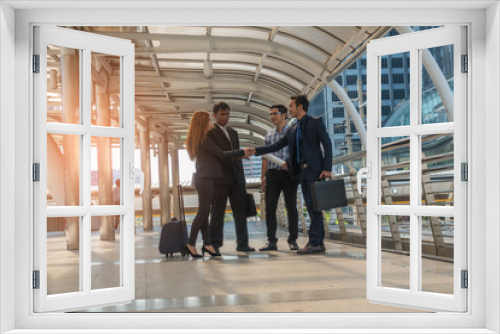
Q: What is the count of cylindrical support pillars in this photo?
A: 5